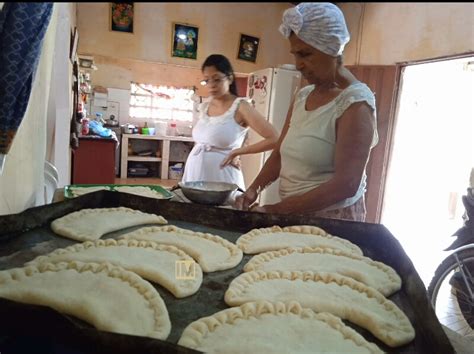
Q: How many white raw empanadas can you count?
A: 8